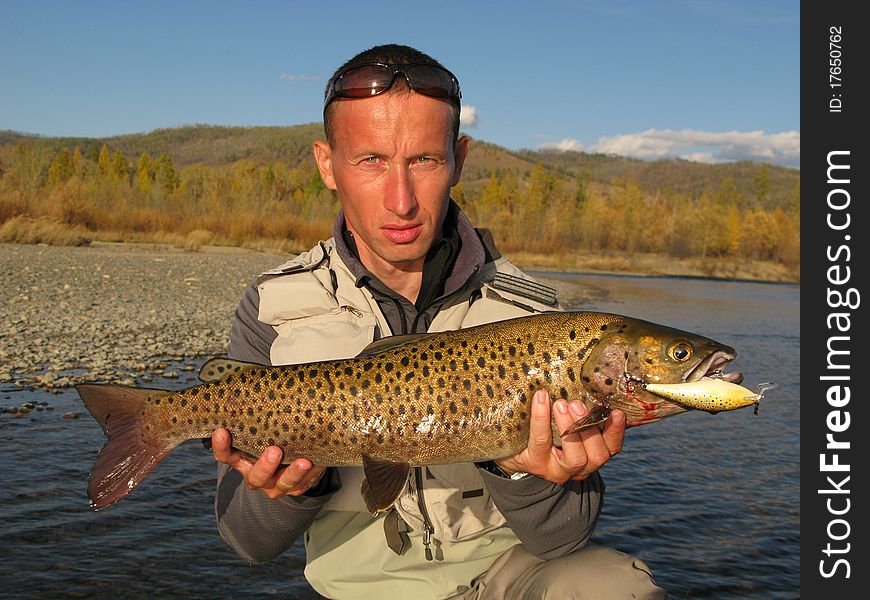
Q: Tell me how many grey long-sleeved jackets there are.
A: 1